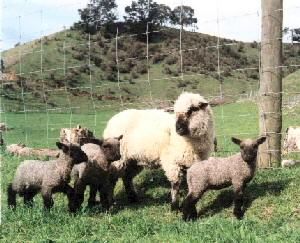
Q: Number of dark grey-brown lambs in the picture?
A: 3